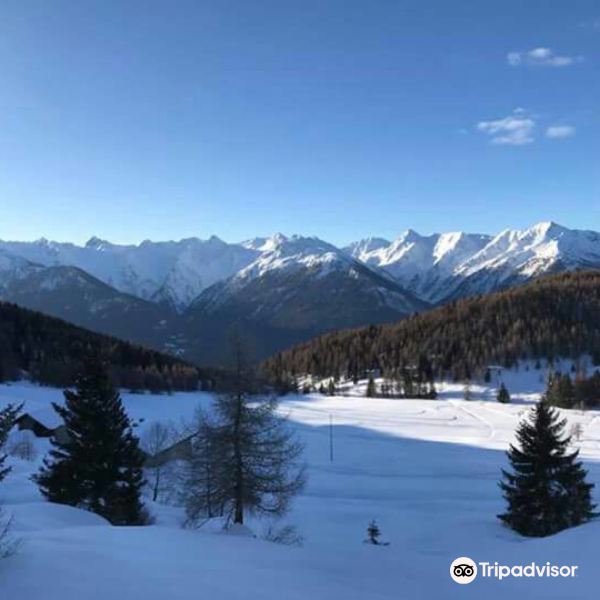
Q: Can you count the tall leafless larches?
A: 1